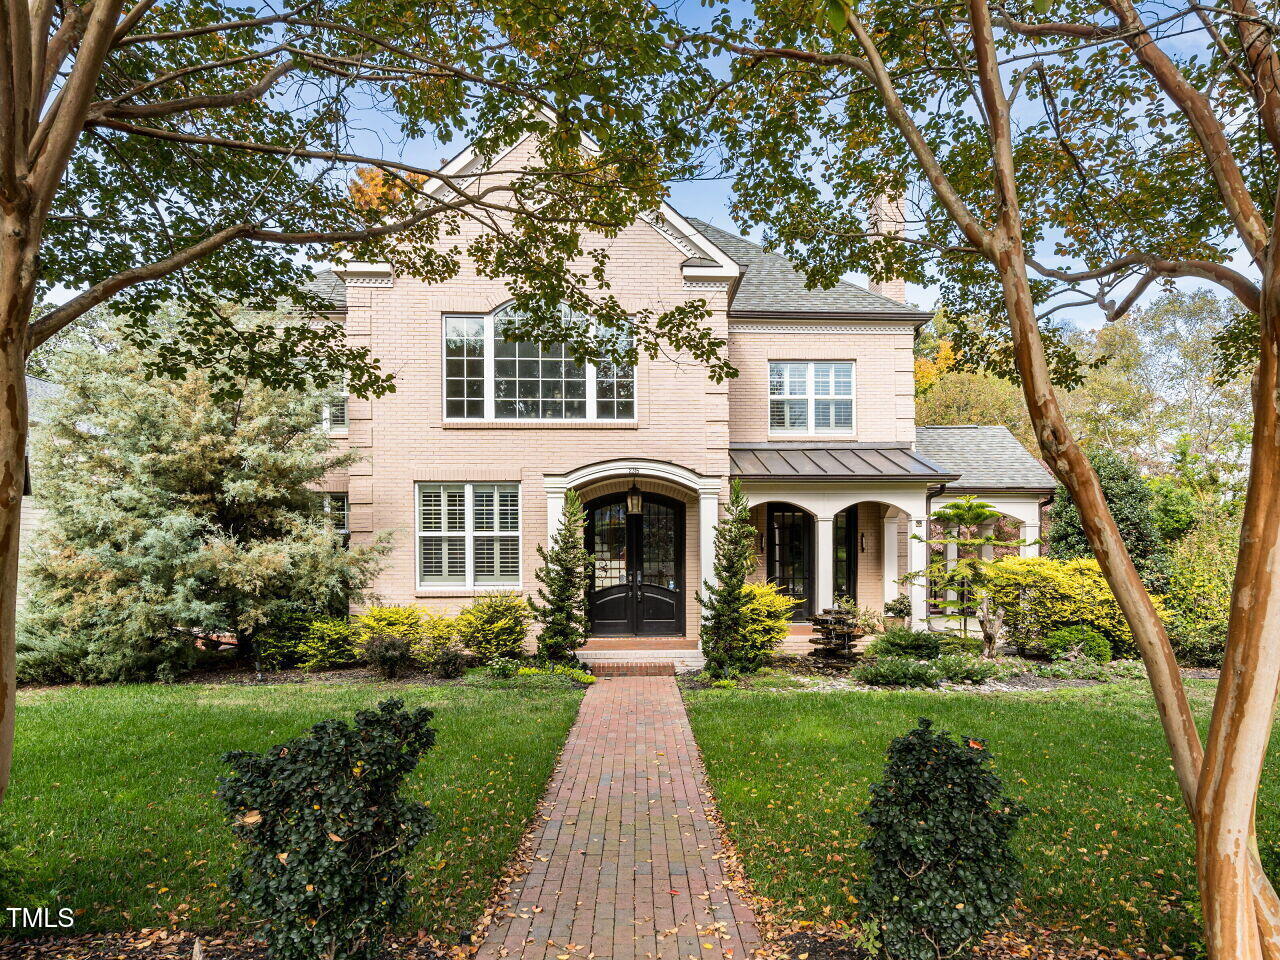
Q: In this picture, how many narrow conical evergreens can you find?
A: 2